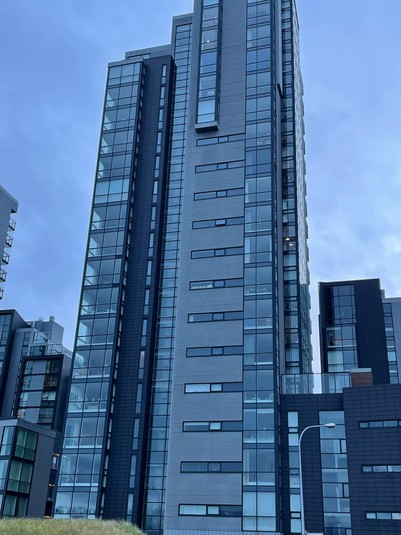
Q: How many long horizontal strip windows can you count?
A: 15